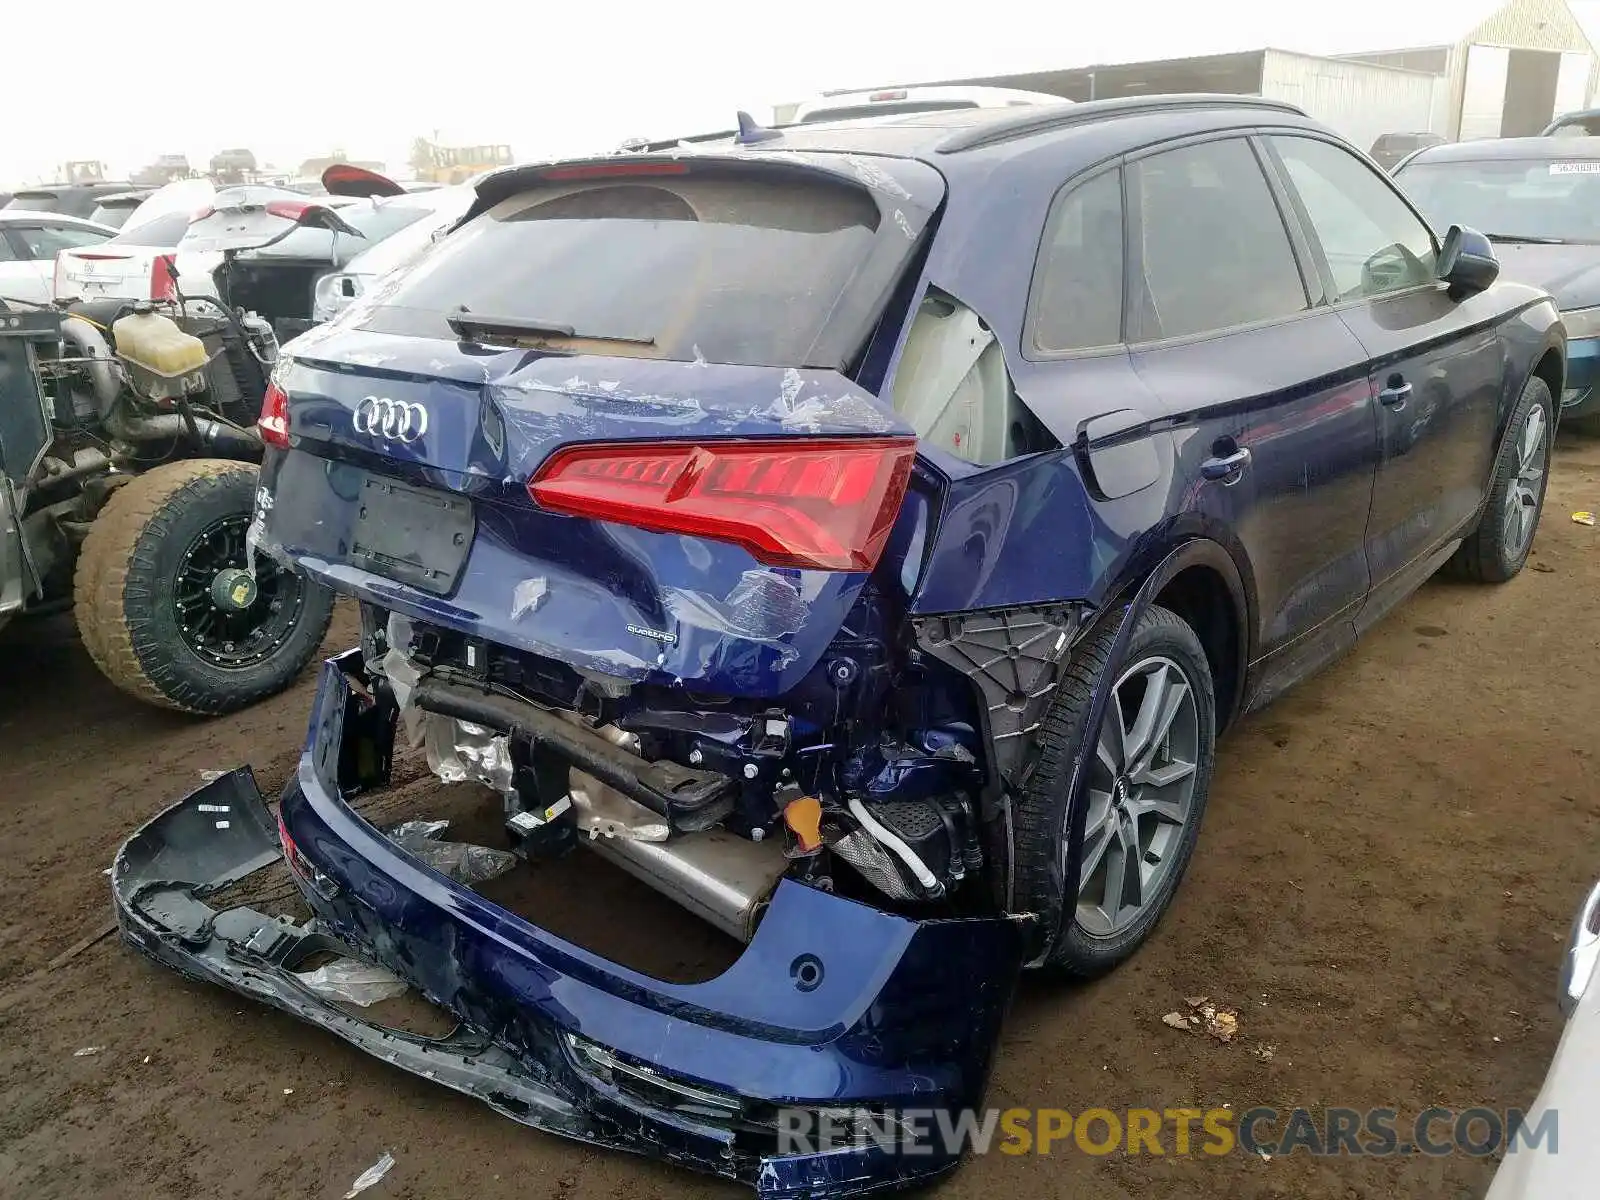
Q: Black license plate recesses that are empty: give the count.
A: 1